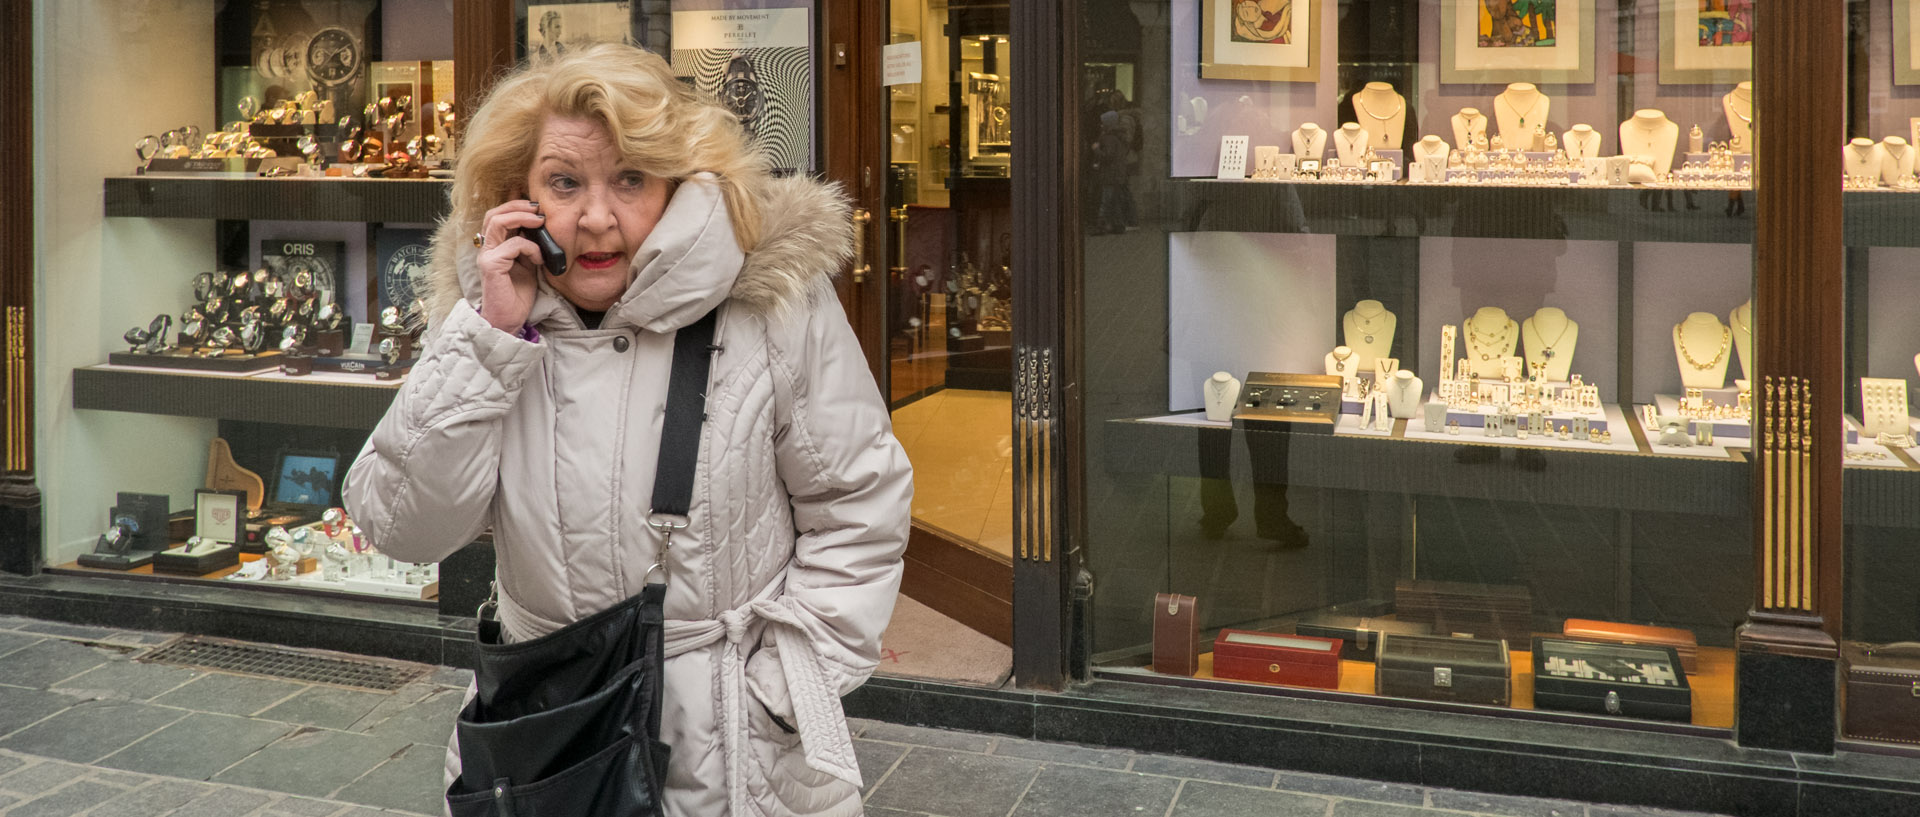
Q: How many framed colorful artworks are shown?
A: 3